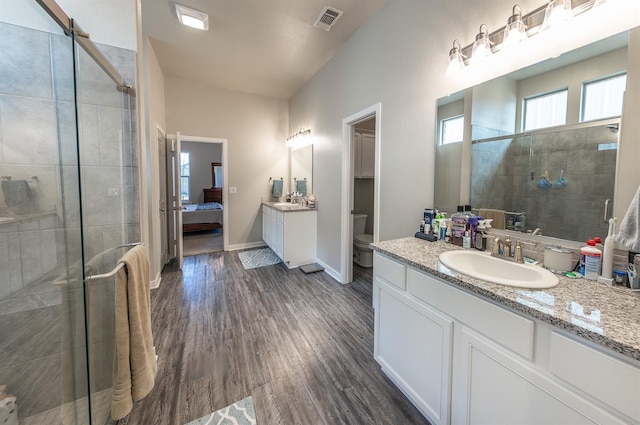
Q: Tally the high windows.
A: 3